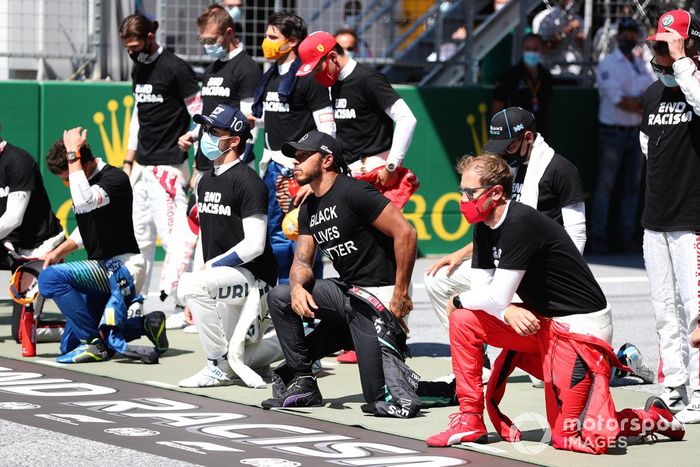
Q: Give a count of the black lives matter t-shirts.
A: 1